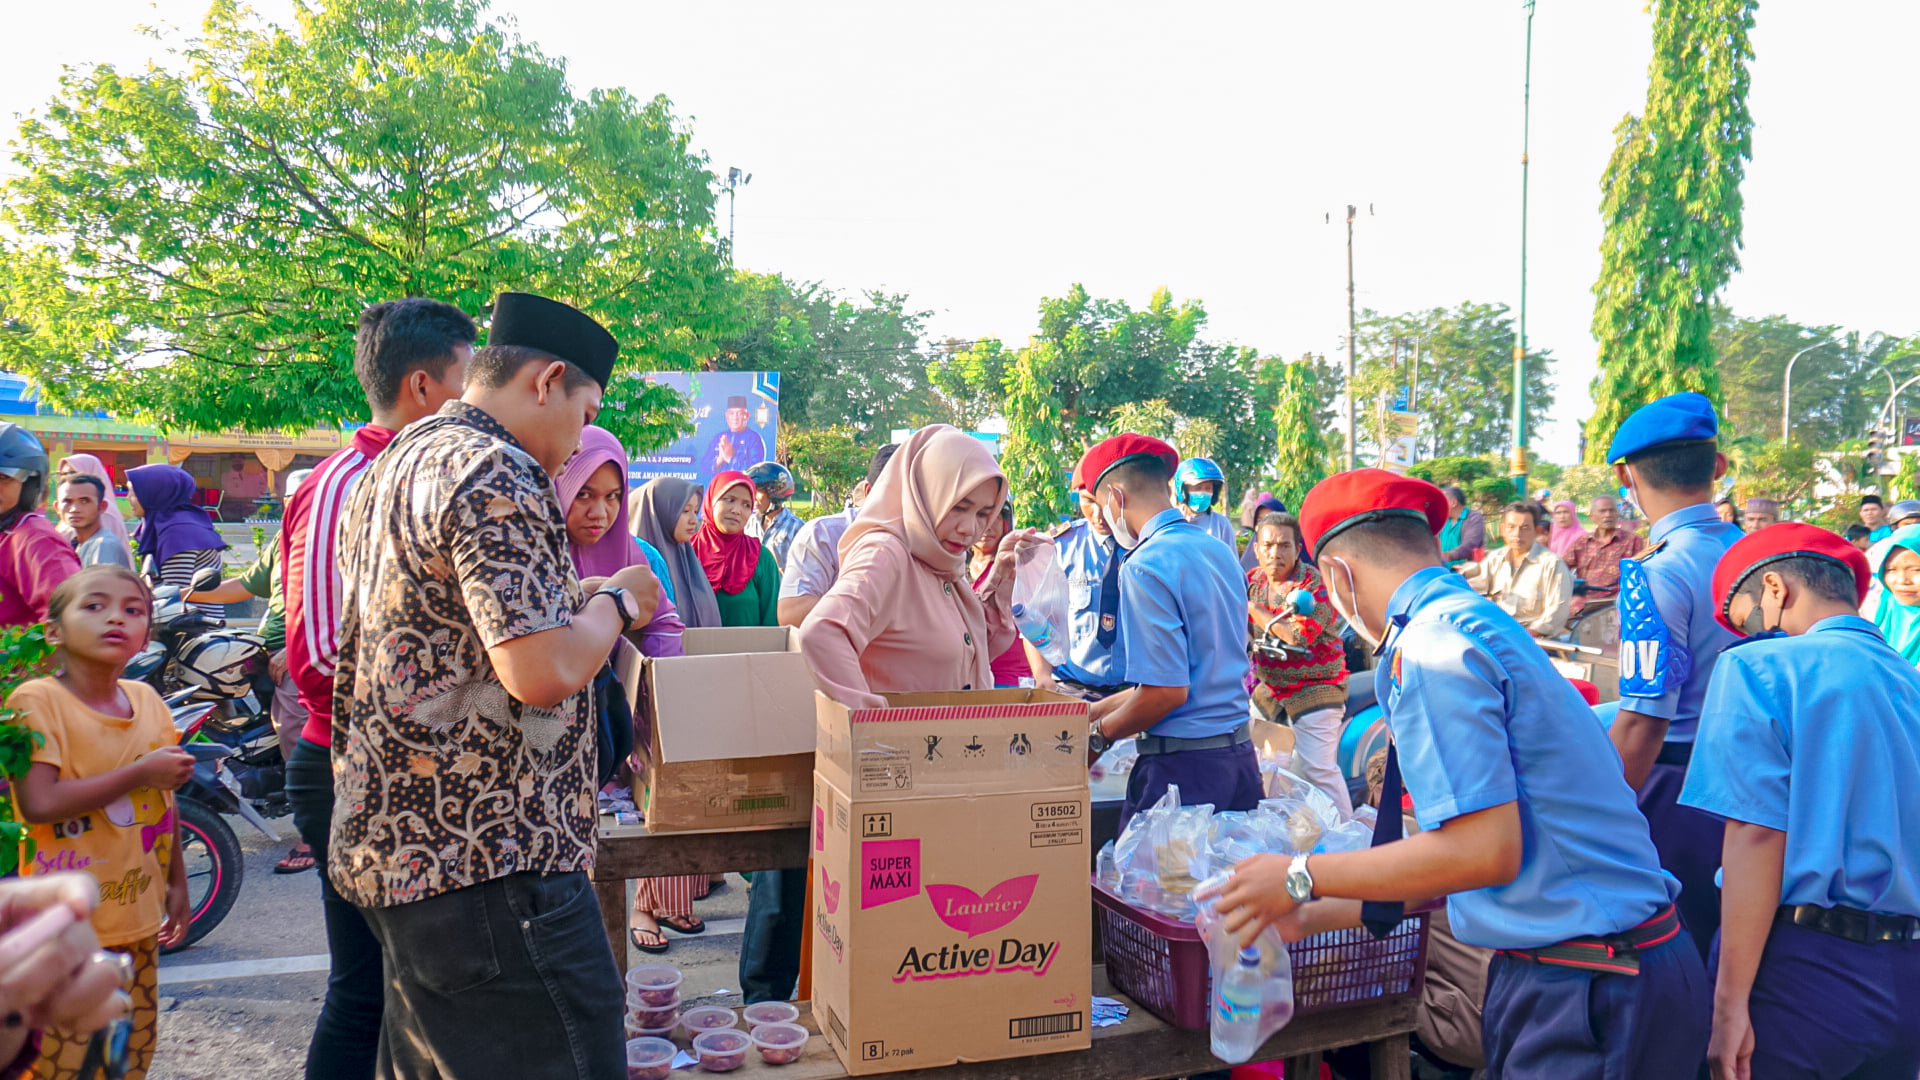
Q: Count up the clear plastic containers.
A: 8